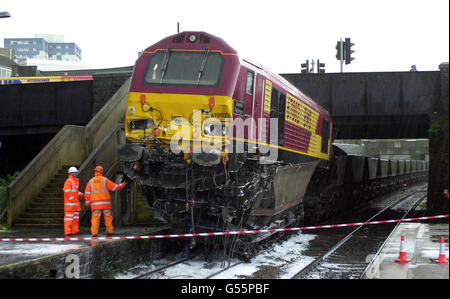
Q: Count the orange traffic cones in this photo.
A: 2